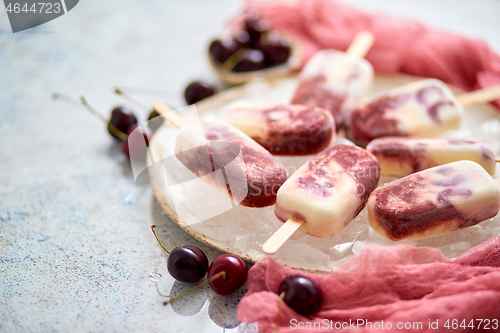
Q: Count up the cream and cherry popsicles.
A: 7